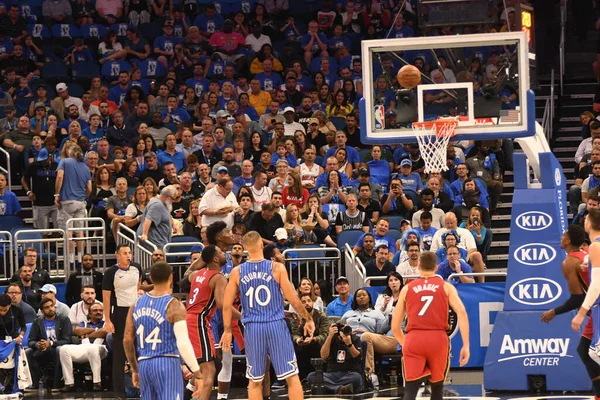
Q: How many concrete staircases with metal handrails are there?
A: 2